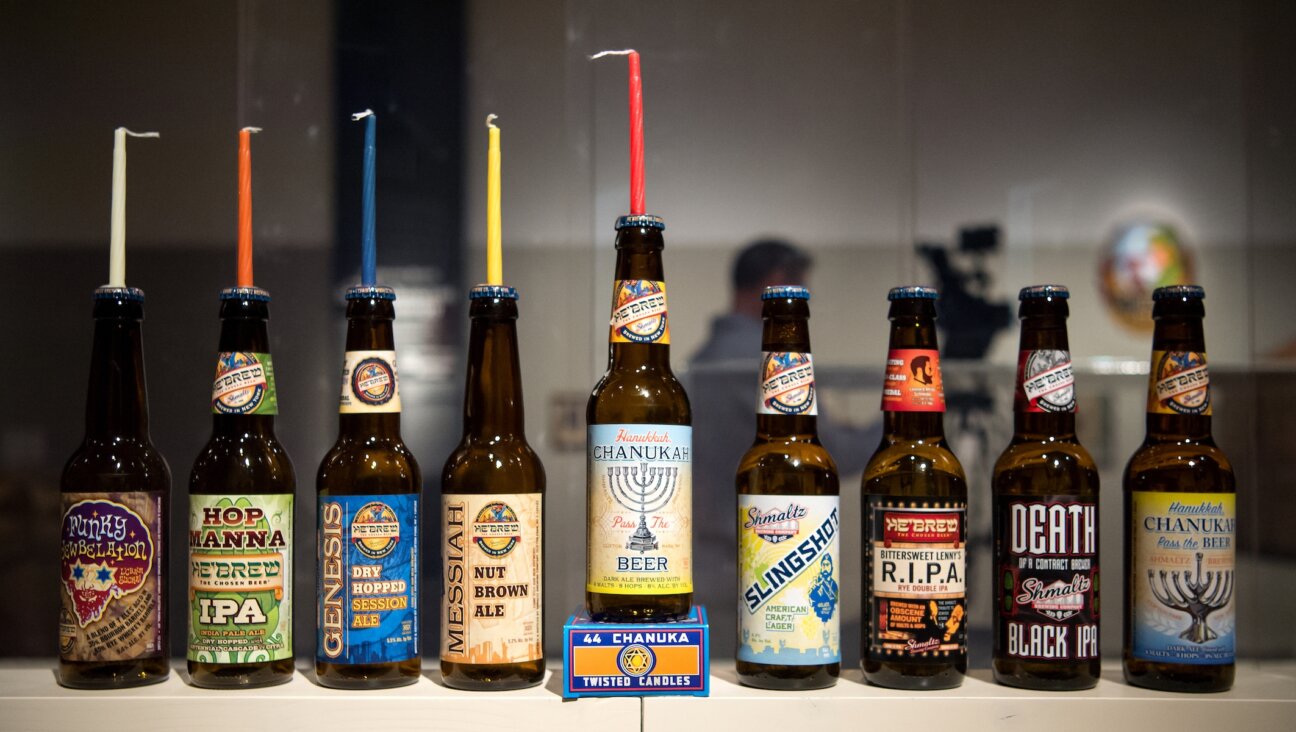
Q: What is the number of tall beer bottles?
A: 9